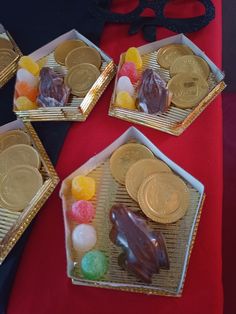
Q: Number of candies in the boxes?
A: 12